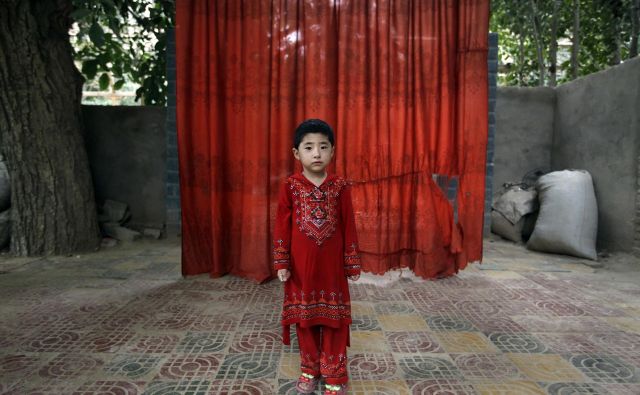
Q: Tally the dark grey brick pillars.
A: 2